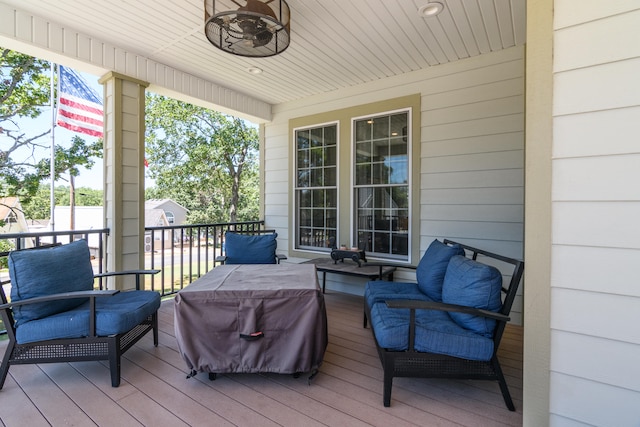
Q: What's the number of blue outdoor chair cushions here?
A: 7